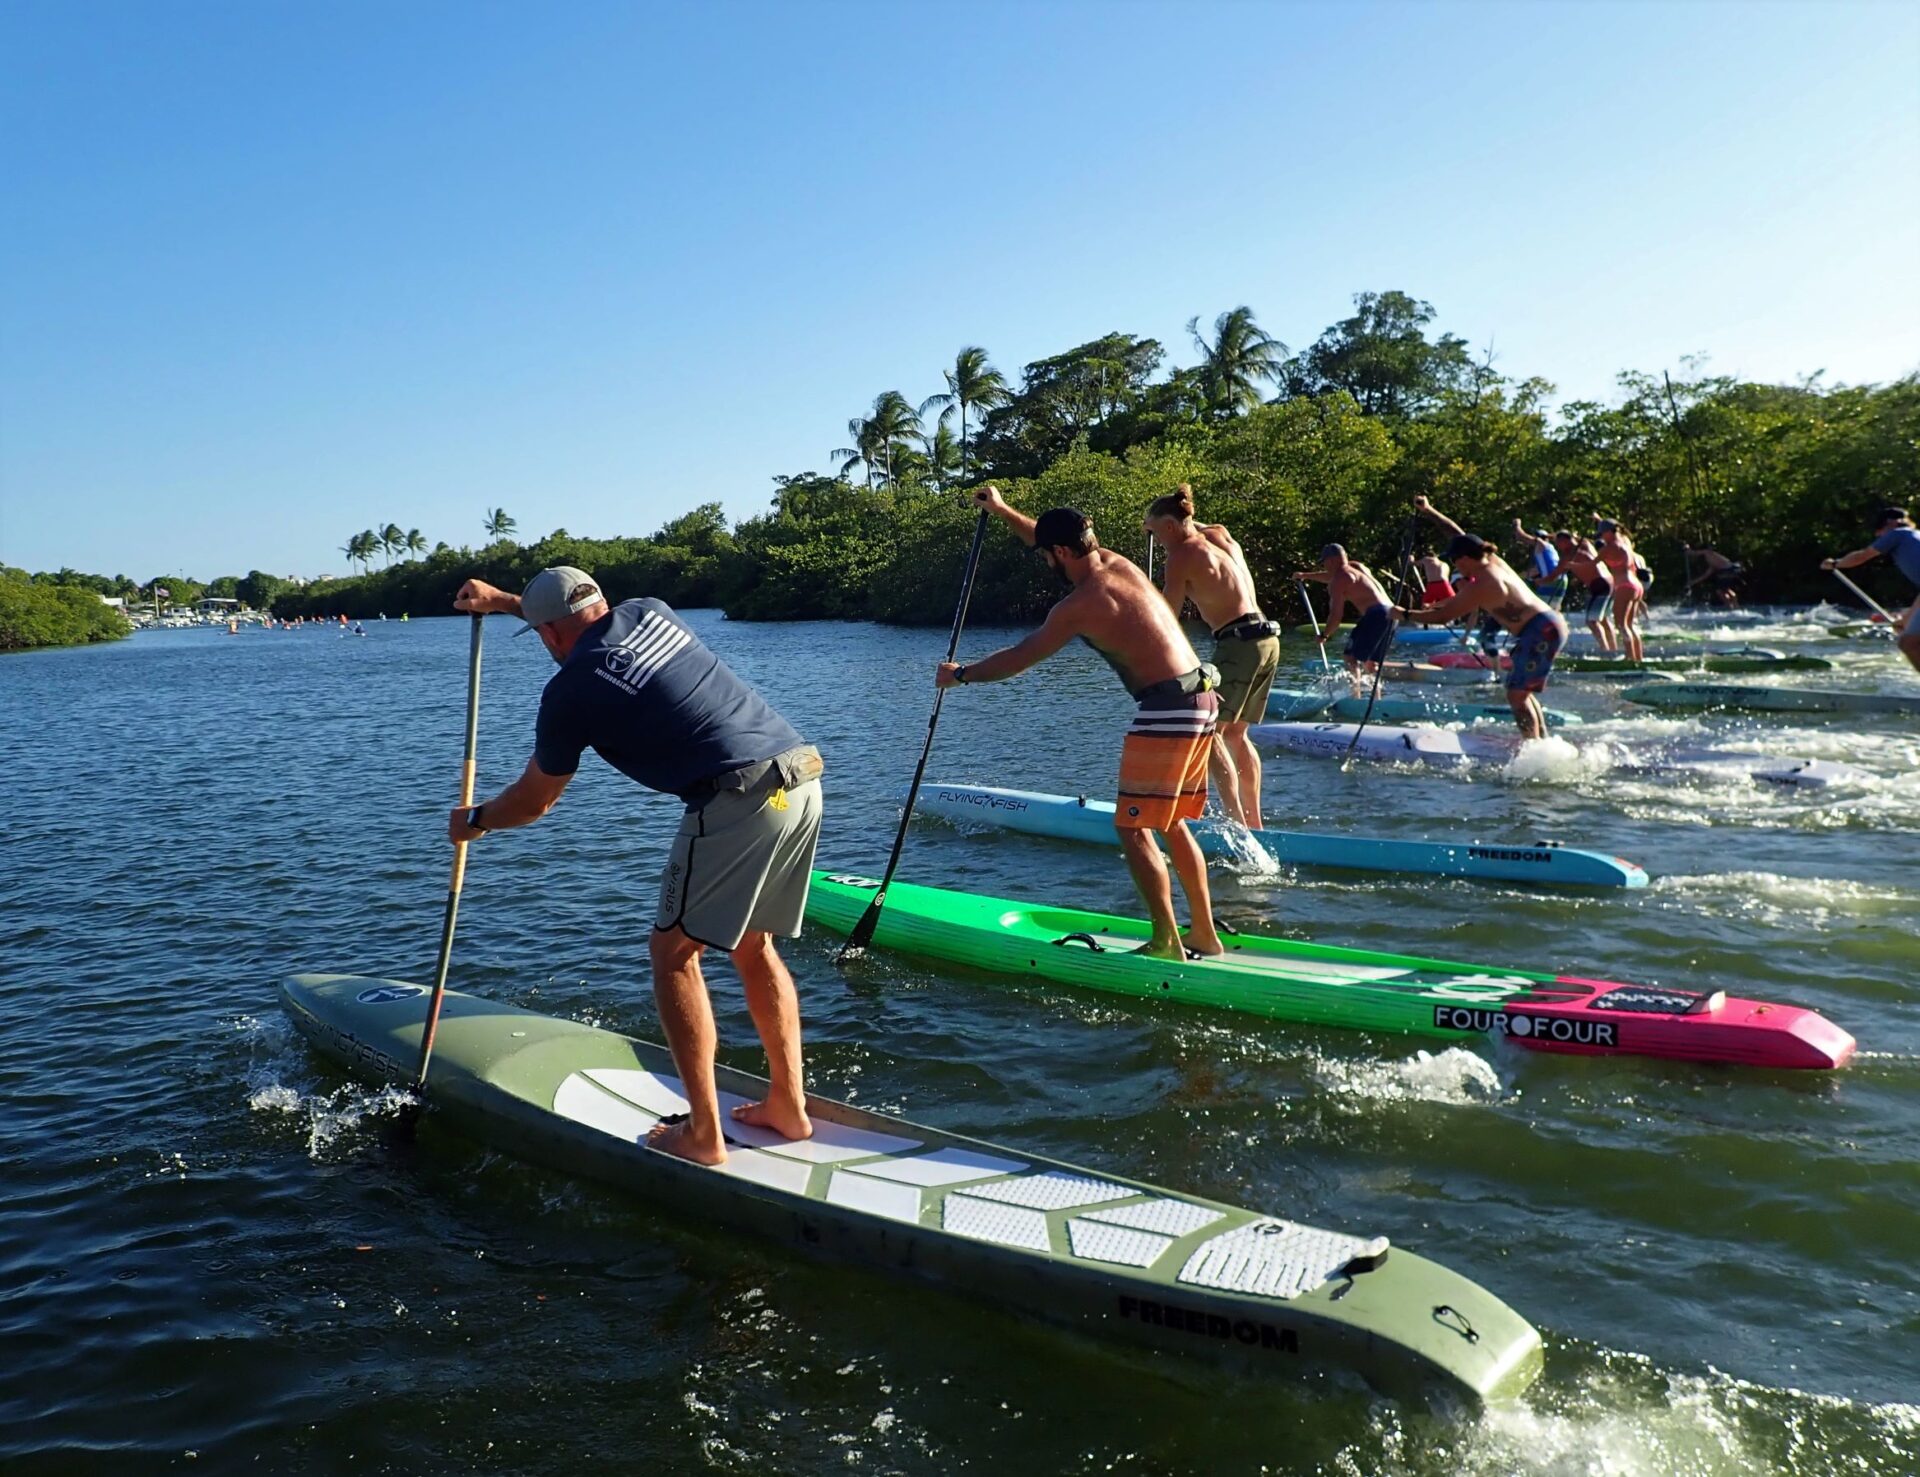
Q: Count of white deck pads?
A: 9